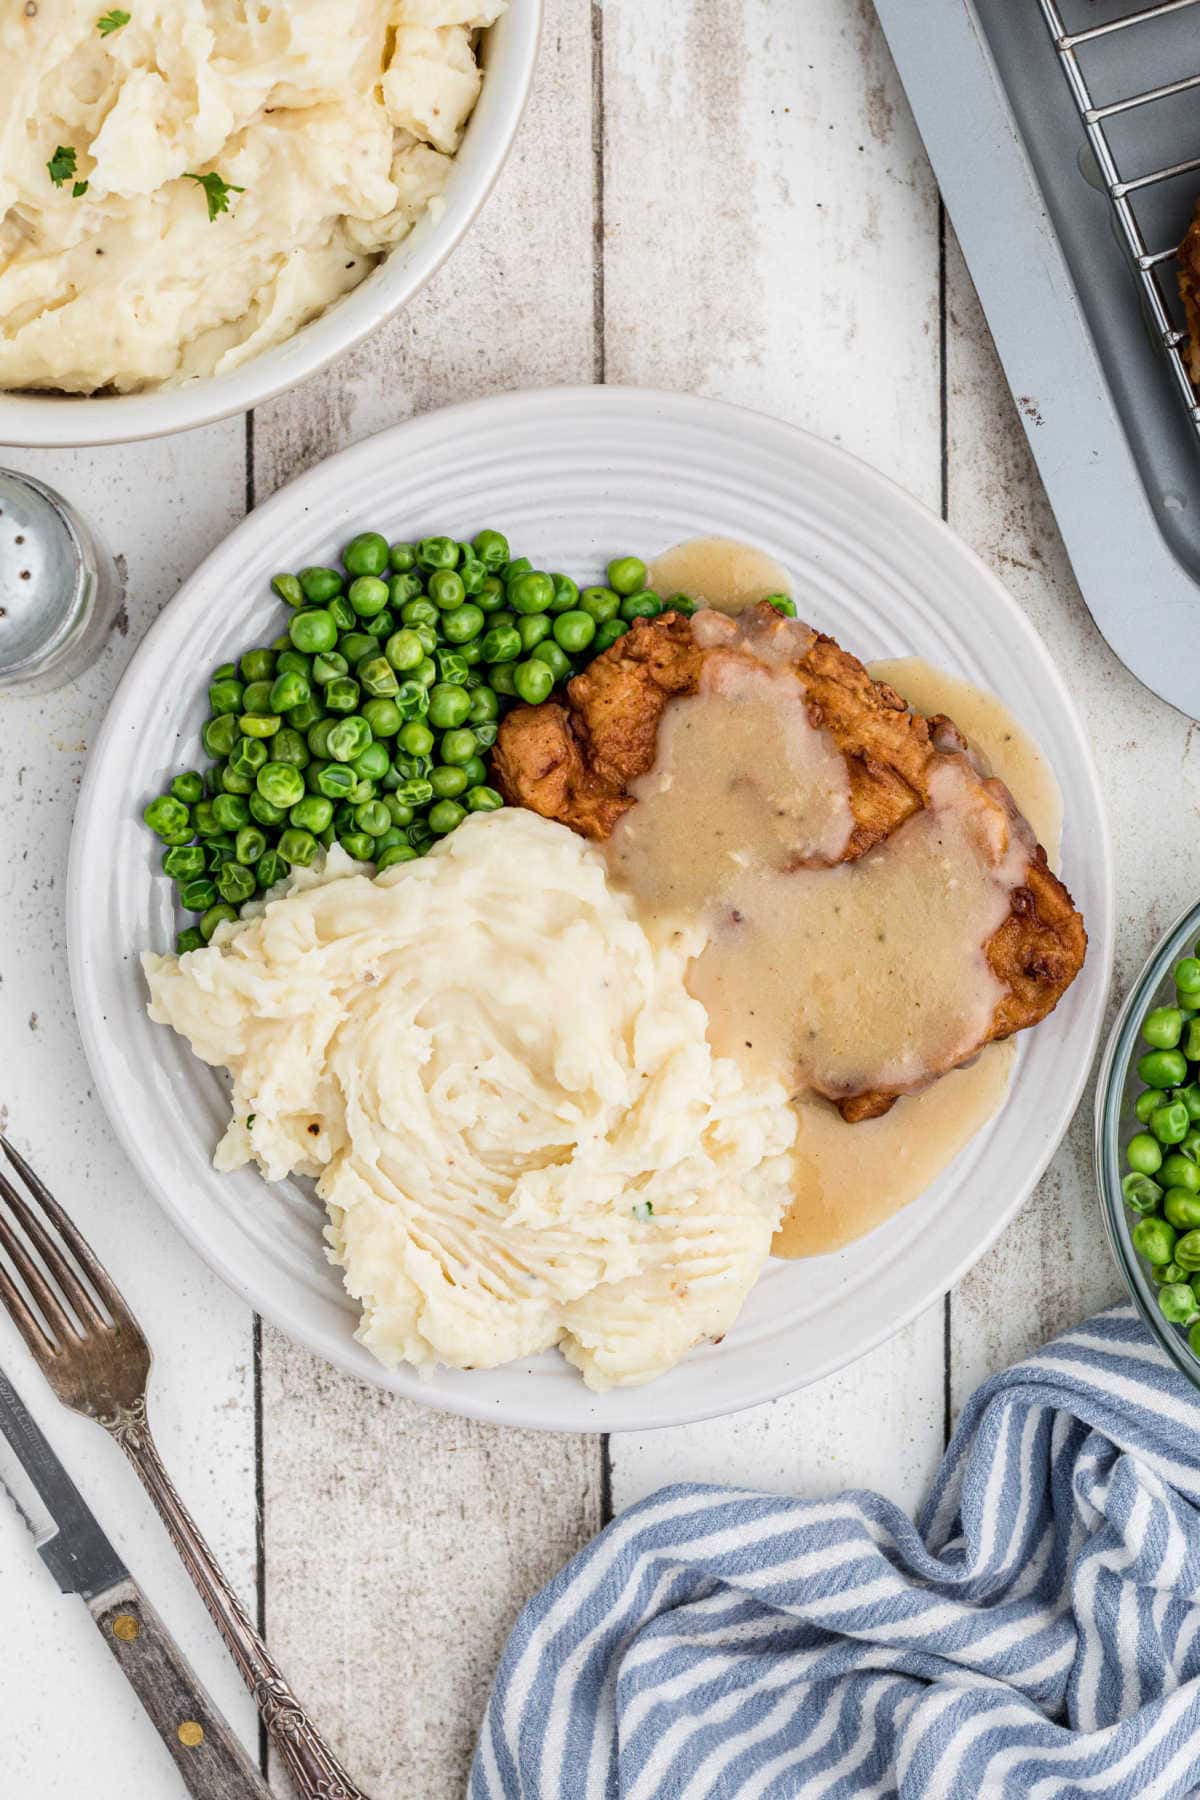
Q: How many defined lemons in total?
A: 0